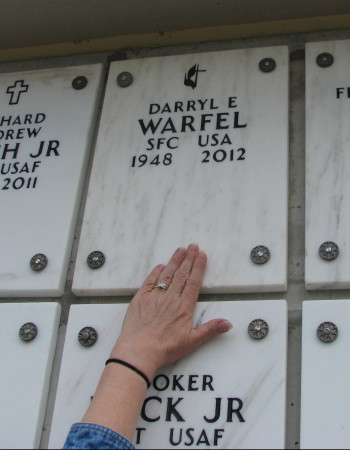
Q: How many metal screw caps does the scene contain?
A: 12